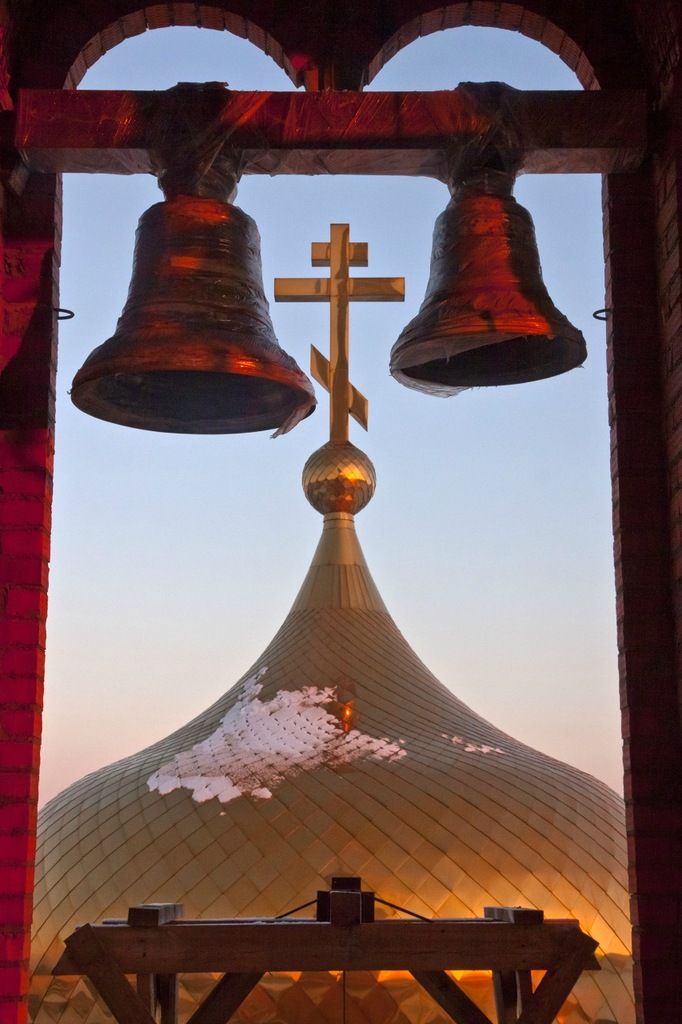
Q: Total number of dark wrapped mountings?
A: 2